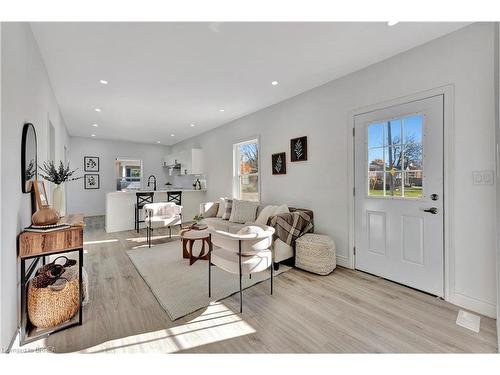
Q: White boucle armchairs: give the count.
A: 2